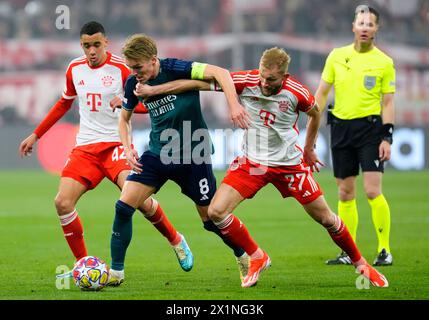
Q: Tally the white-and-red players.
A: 2